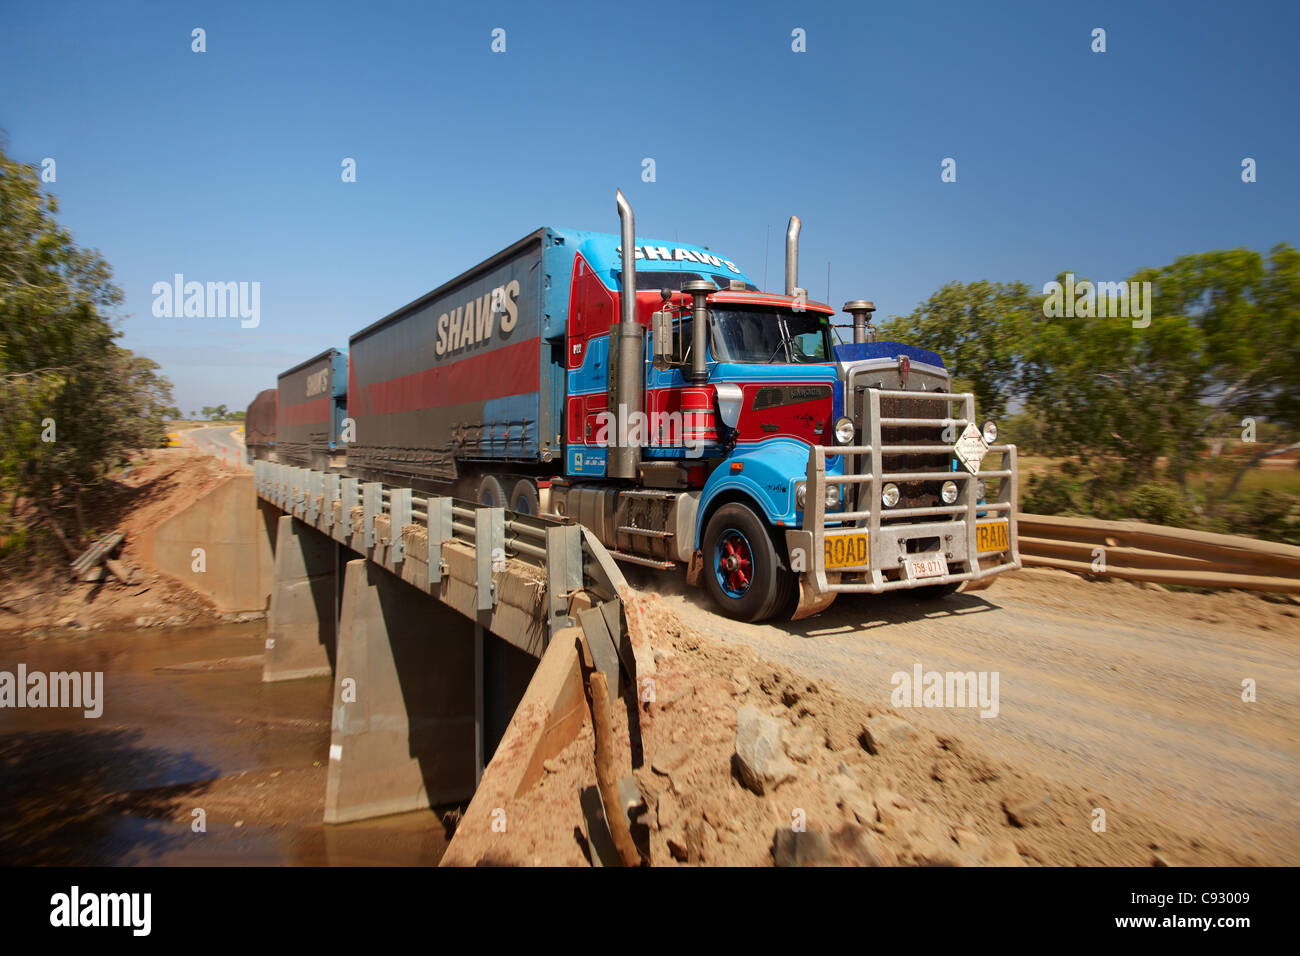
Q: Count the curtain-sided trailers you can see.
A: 2